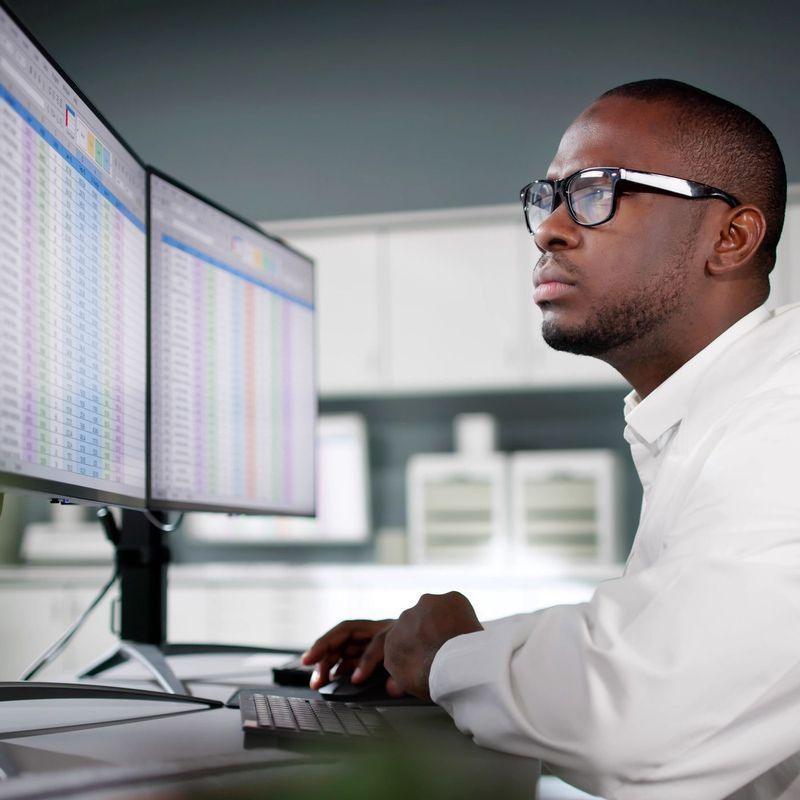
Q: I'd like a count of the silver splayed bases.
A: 1